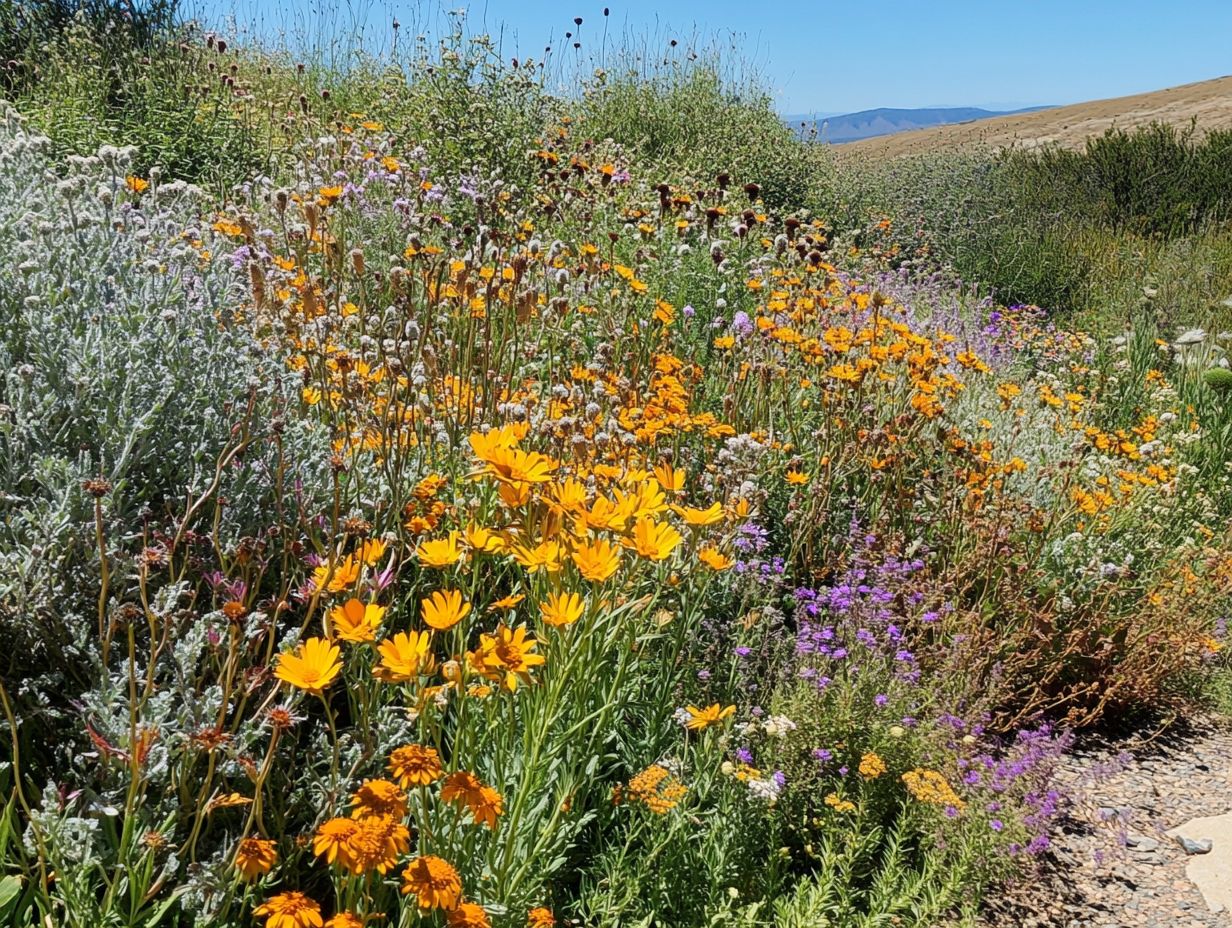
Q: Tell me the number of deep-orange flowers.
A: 12